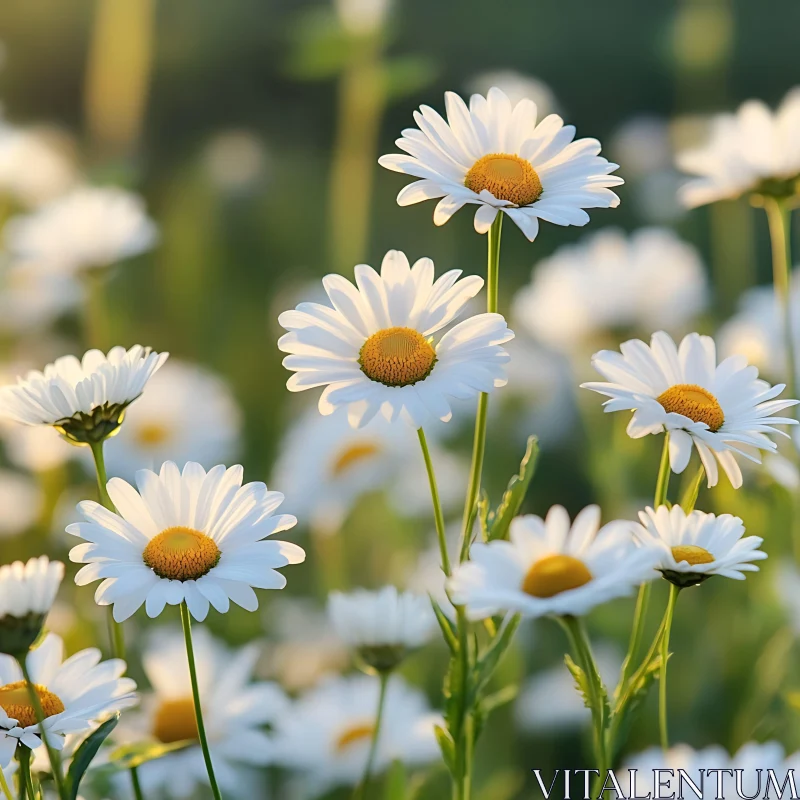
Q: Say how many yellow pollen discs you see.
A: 11